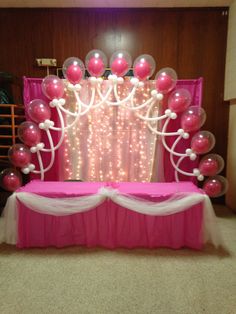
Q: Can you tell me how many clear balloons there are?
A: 15